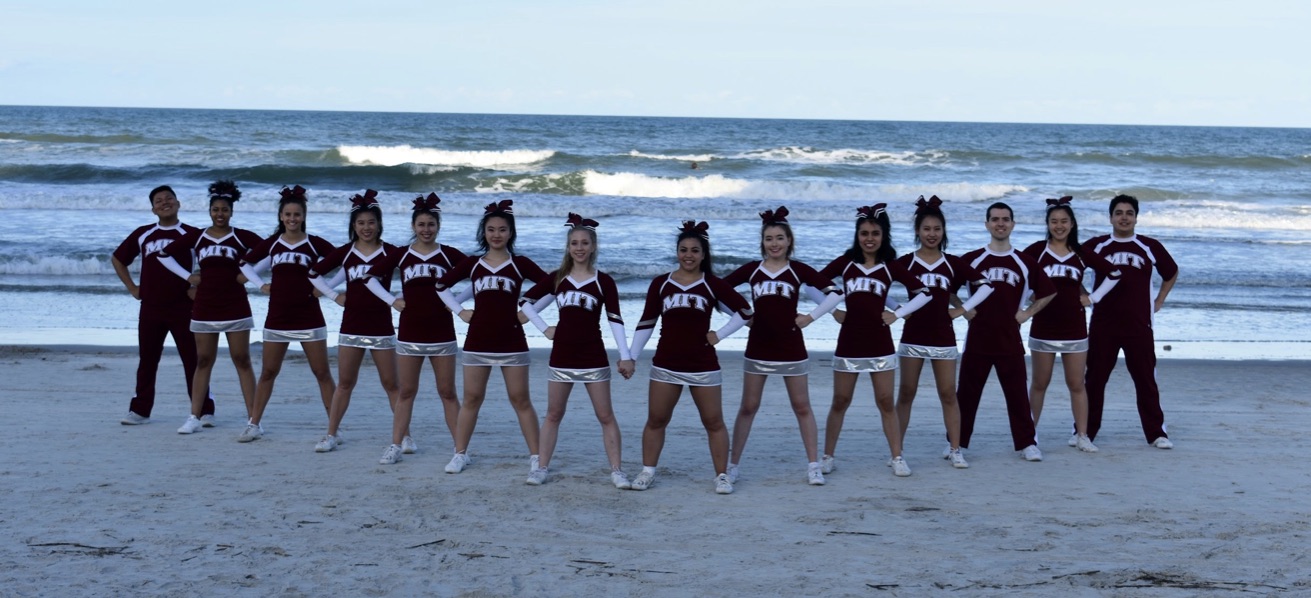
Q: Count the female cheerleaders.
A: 11